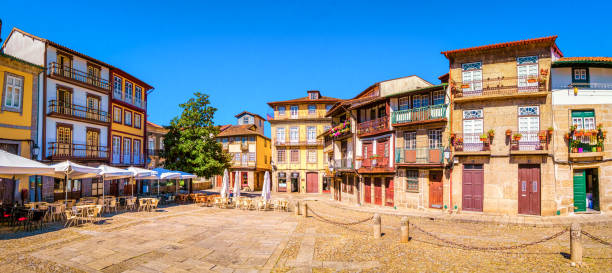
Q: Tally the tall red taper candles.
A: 0